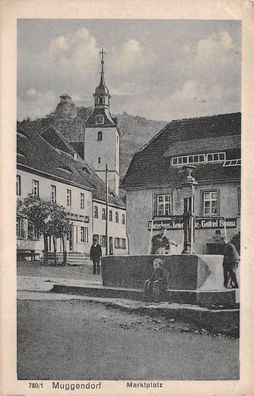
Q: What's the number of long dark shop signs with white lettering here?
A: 1